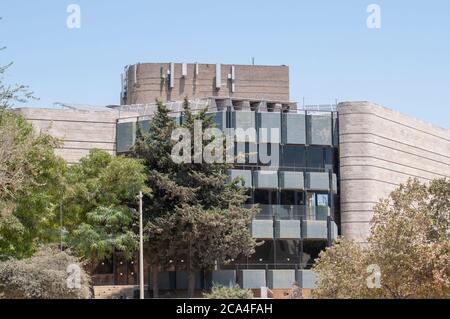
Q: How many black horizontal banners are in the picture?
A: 1